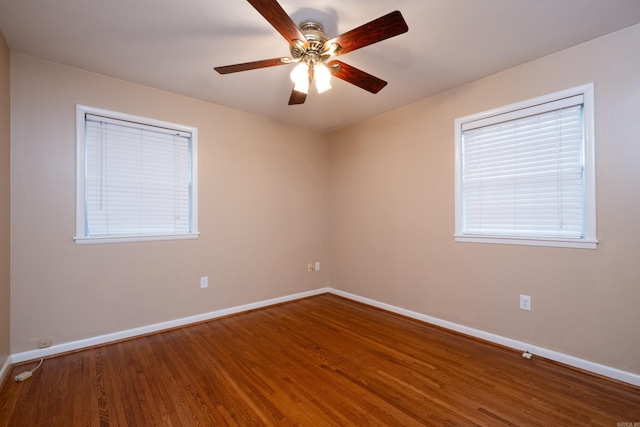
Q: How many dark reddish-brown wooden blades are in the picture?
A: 5